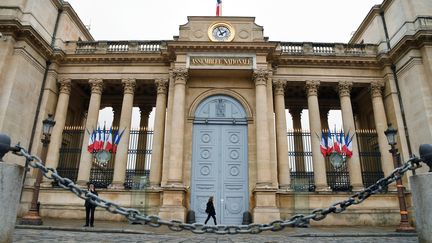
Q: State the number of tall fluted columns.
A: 10